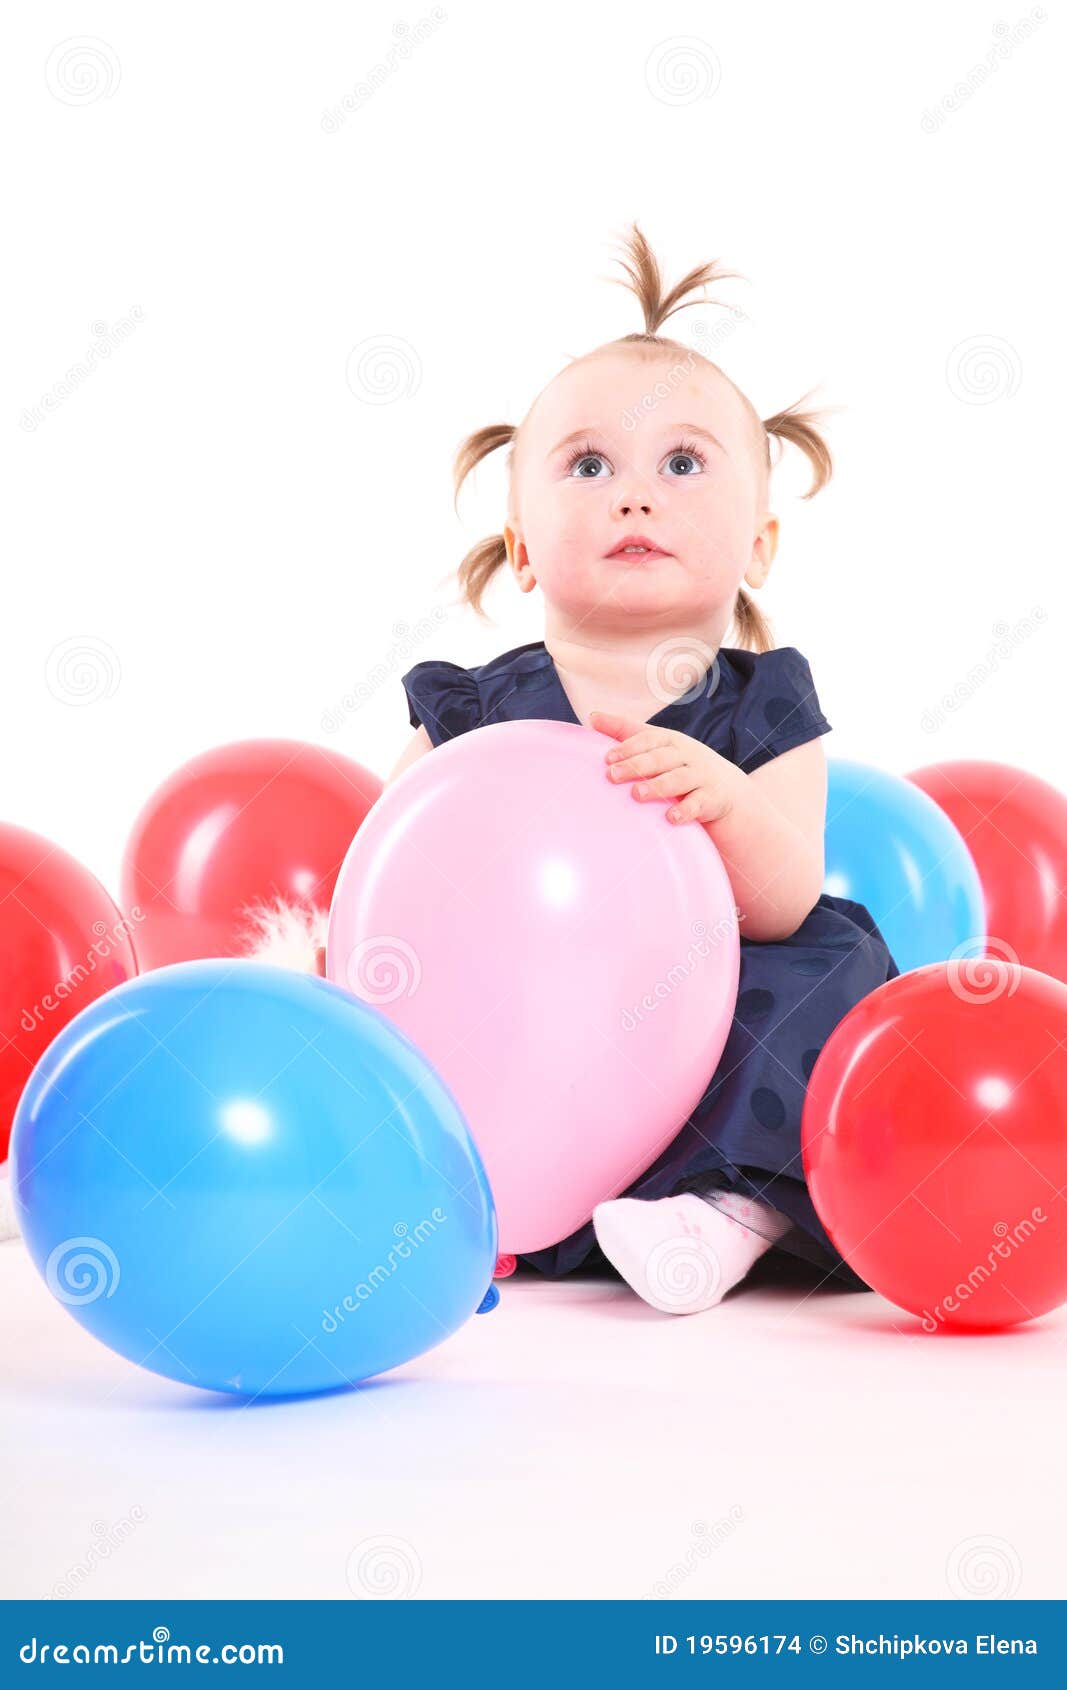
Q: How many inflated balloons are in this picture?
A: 7